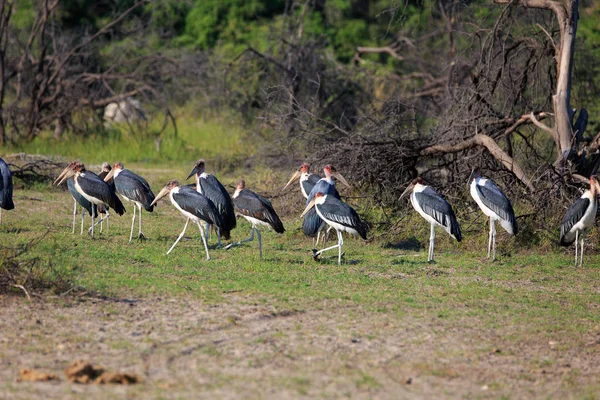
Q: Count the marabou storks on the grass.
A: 14